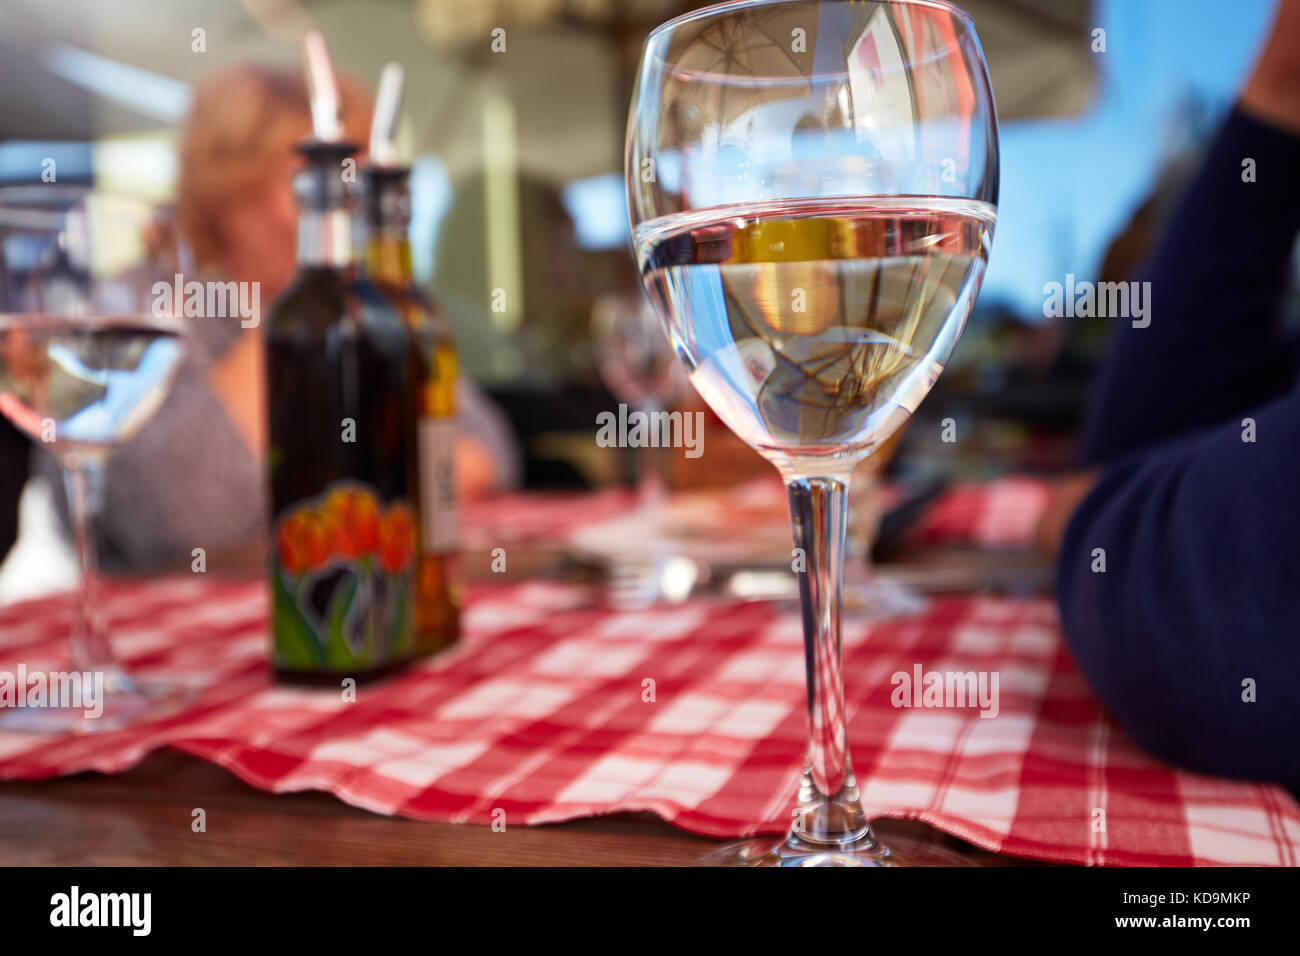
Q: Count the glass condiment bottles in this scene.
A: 2